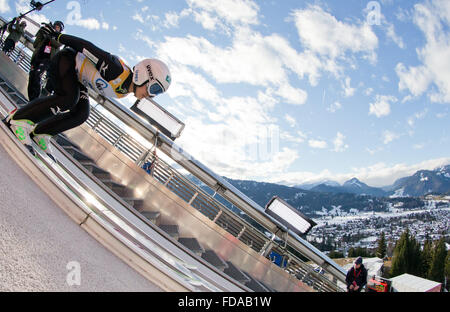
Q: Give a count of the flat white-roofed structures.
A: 1